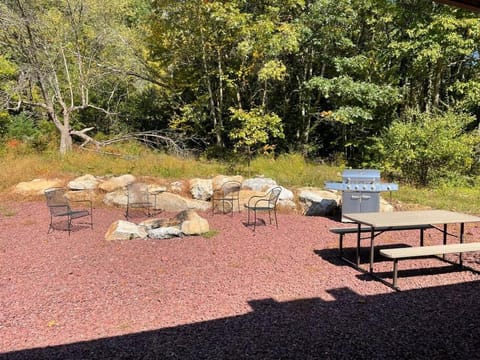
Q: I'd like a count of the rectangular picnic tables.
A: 1